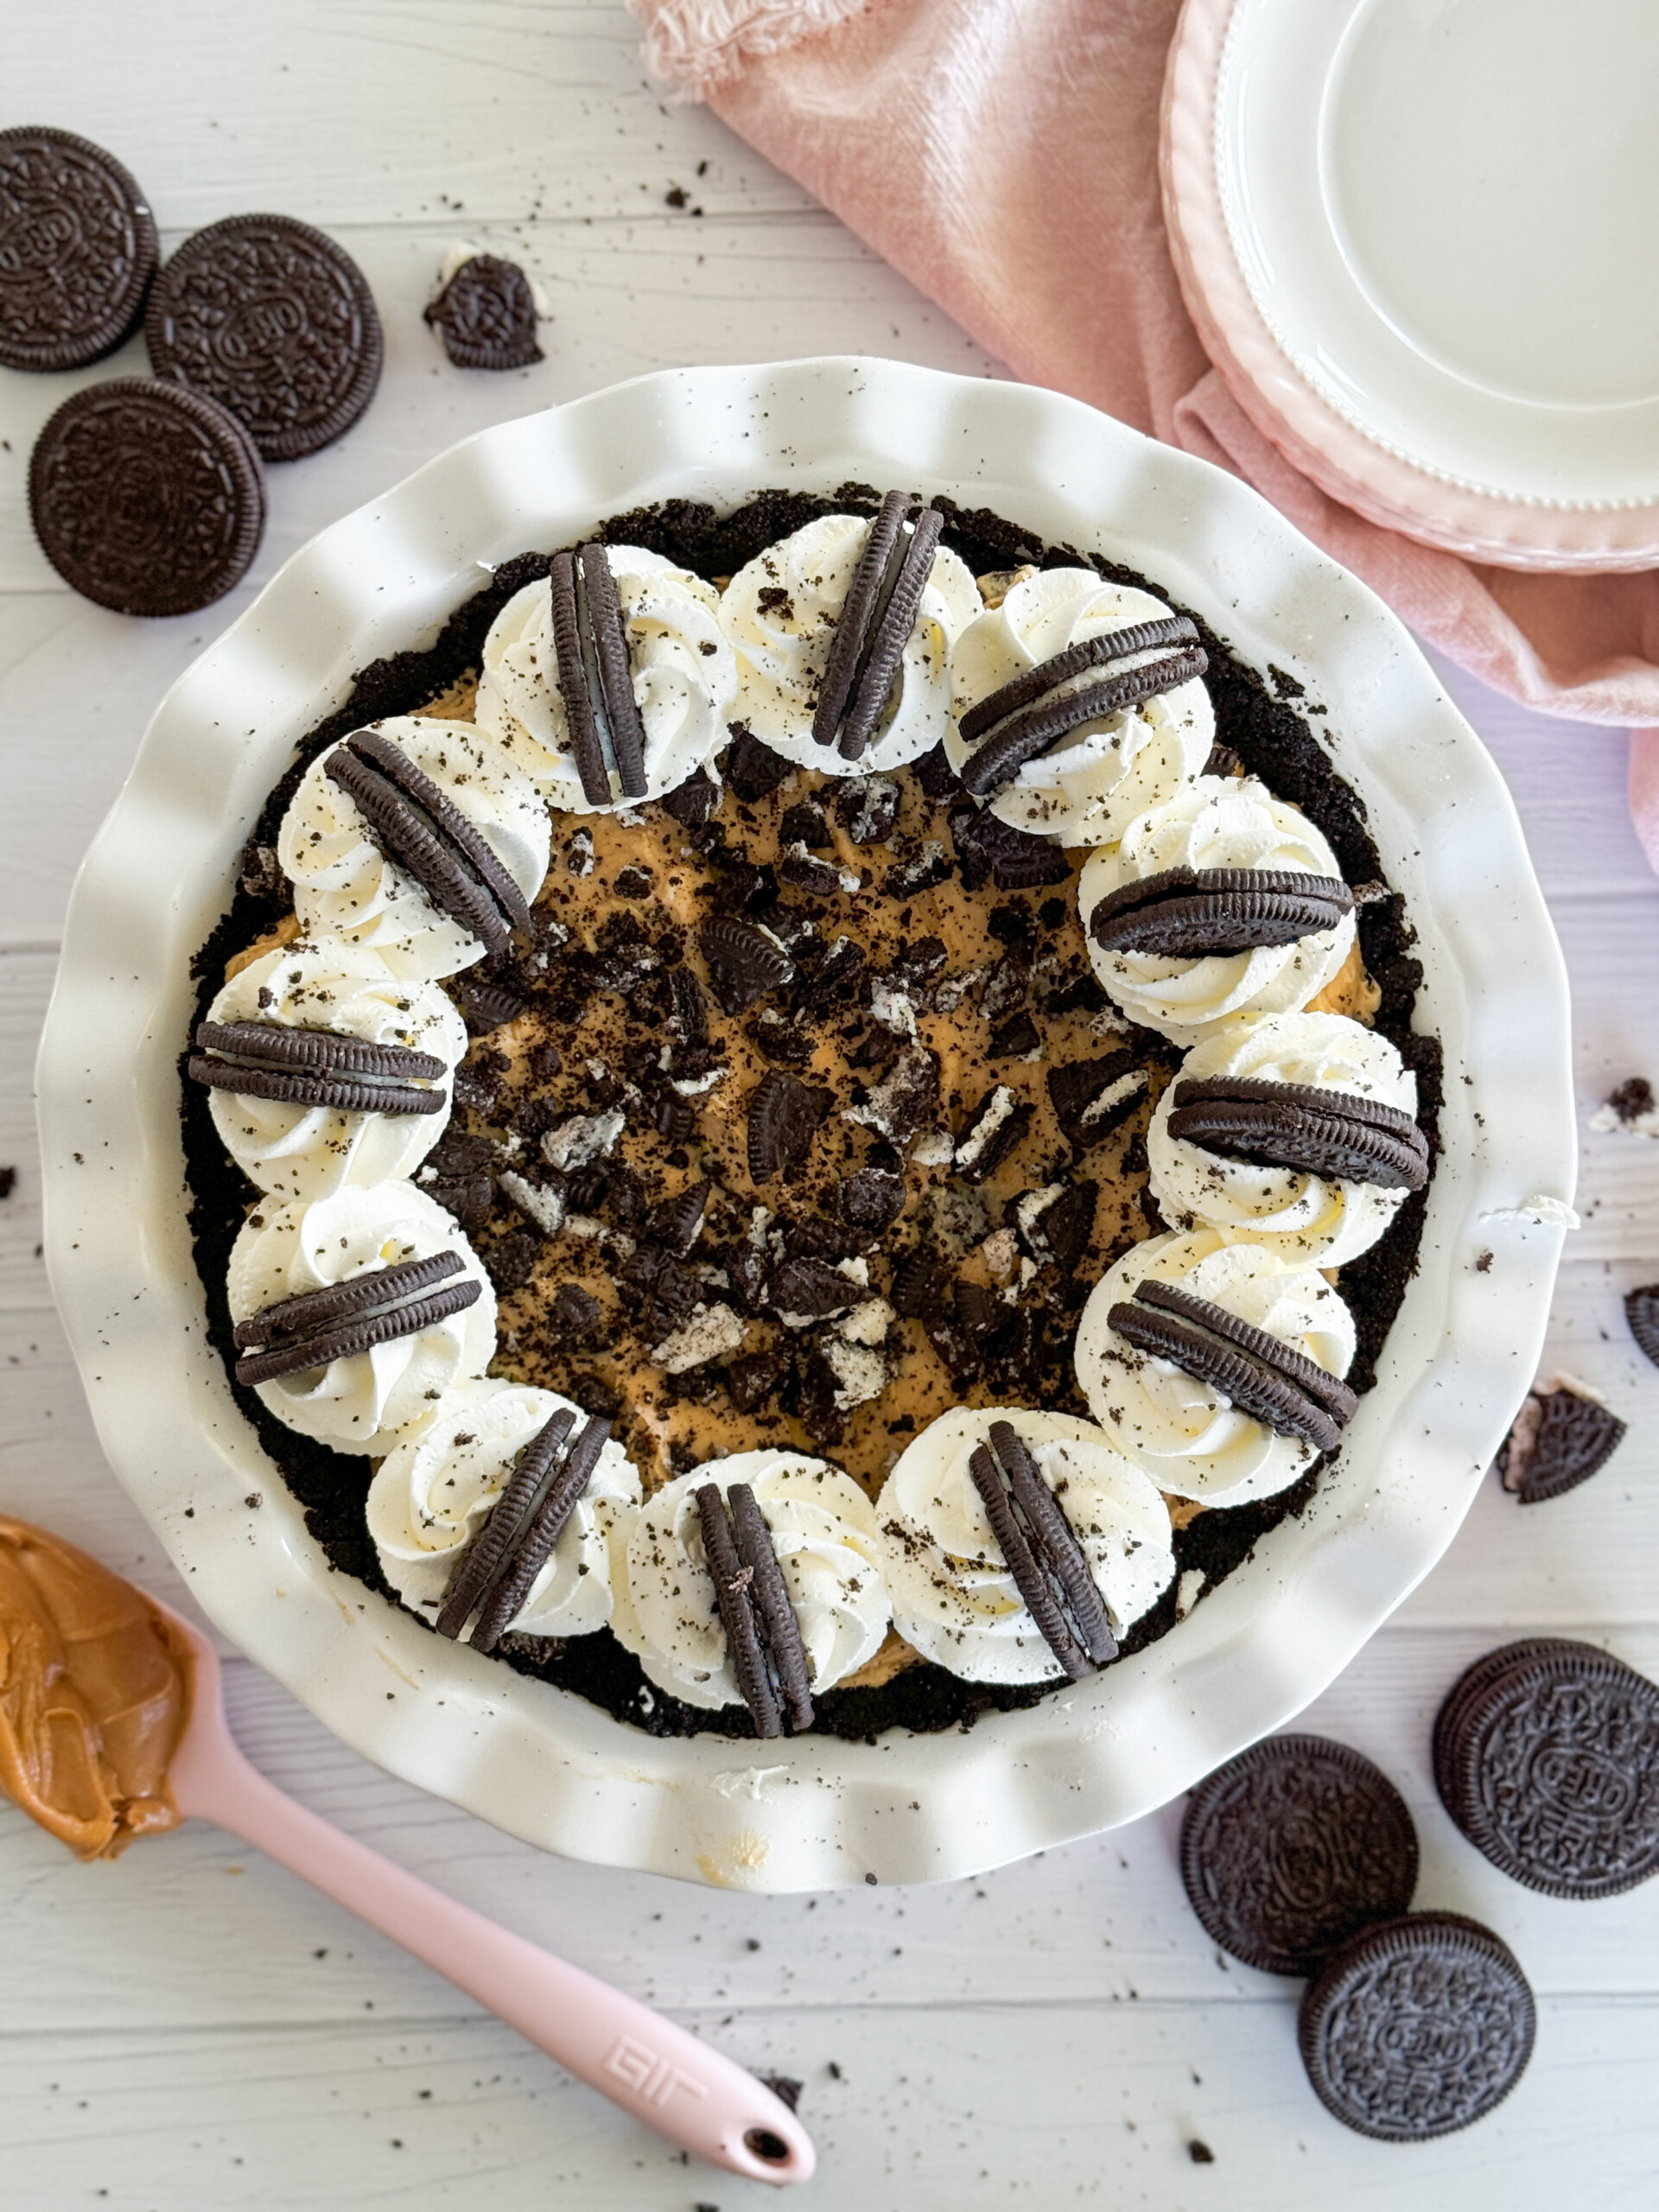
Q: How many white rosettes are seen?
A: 12